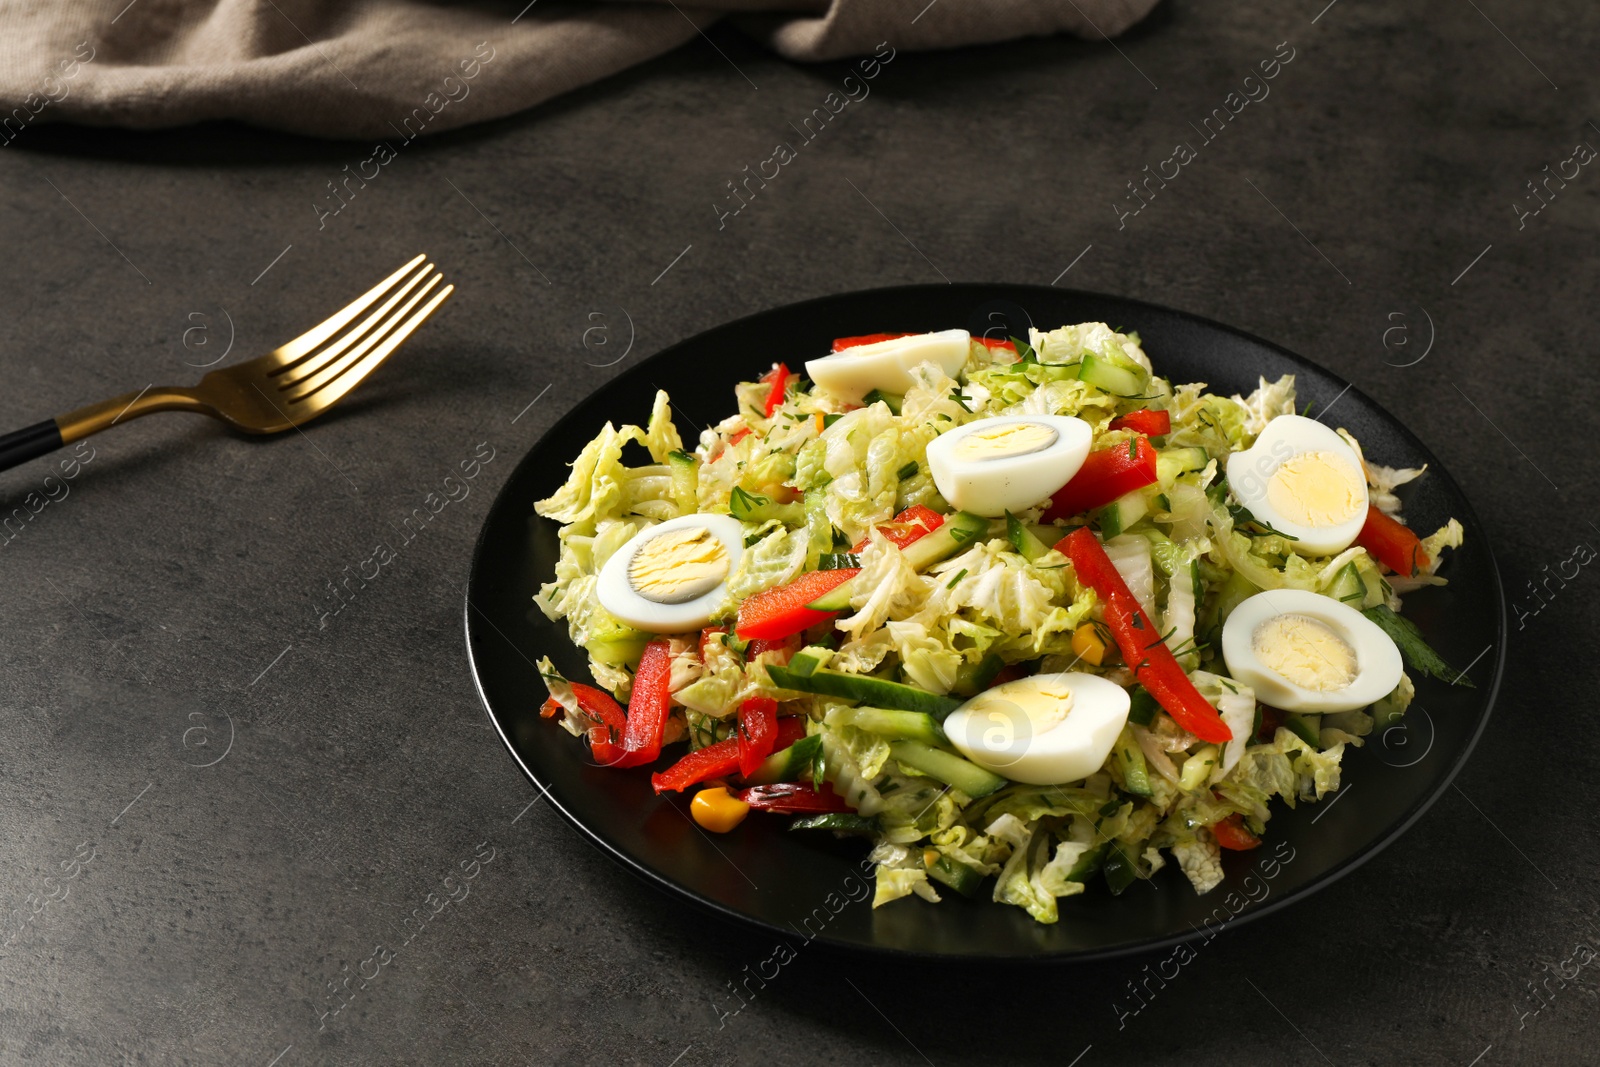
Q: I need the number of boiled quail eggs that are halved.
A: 6